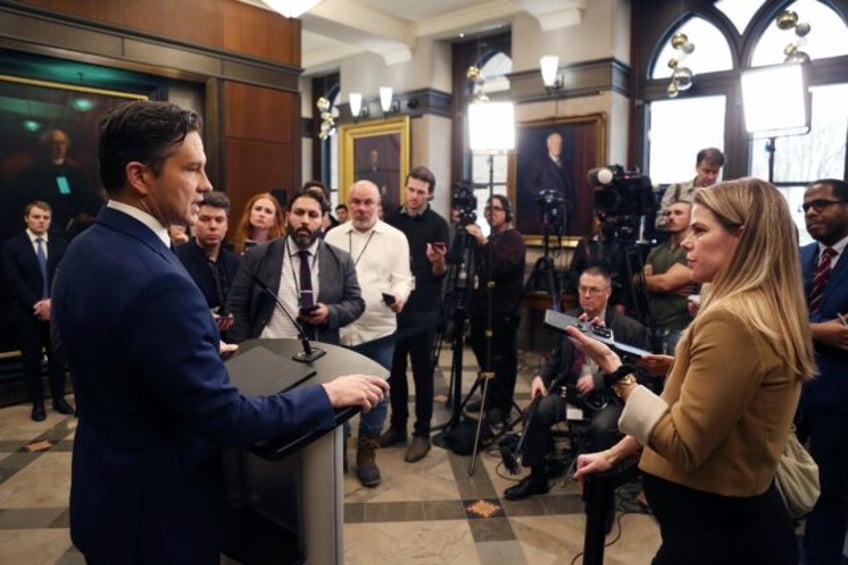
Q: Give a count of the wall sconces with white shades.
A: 3